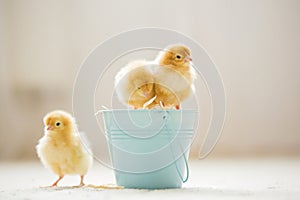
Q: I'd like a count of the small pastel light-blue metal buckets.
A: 1